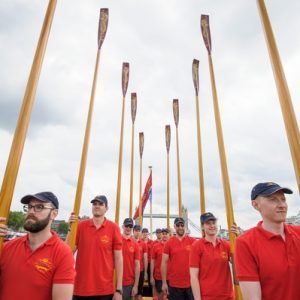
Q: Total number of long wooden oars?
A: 10